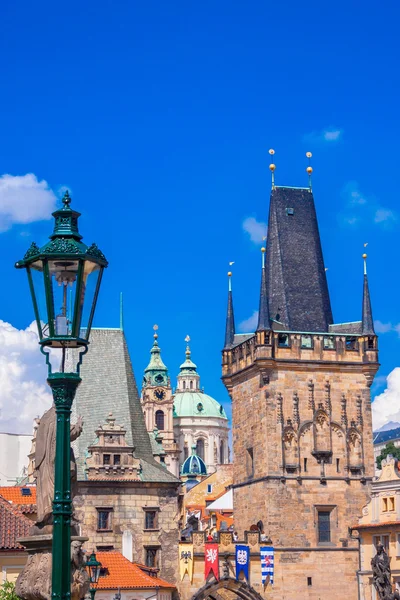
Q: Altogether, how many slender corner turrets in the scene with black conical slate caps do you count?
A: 3